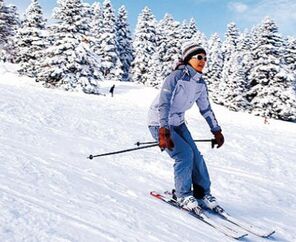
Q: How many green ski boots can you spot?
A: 0